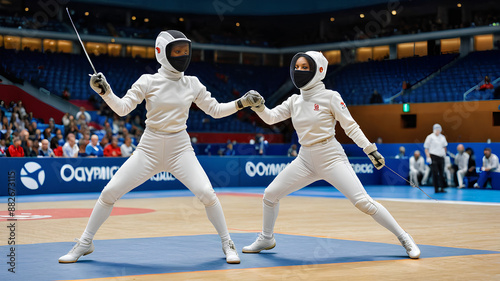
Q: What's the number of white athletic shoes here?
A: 4